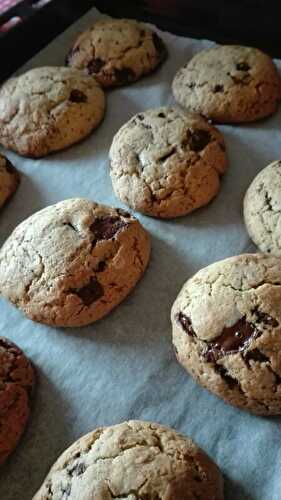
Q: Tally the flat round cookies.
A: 10